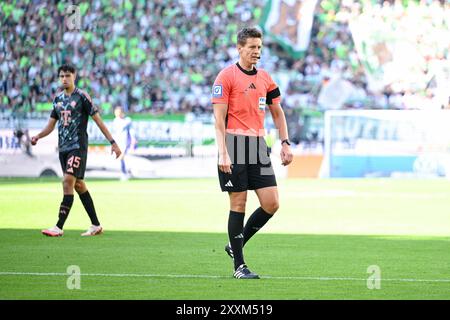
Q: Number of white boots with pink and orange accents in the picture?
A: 2